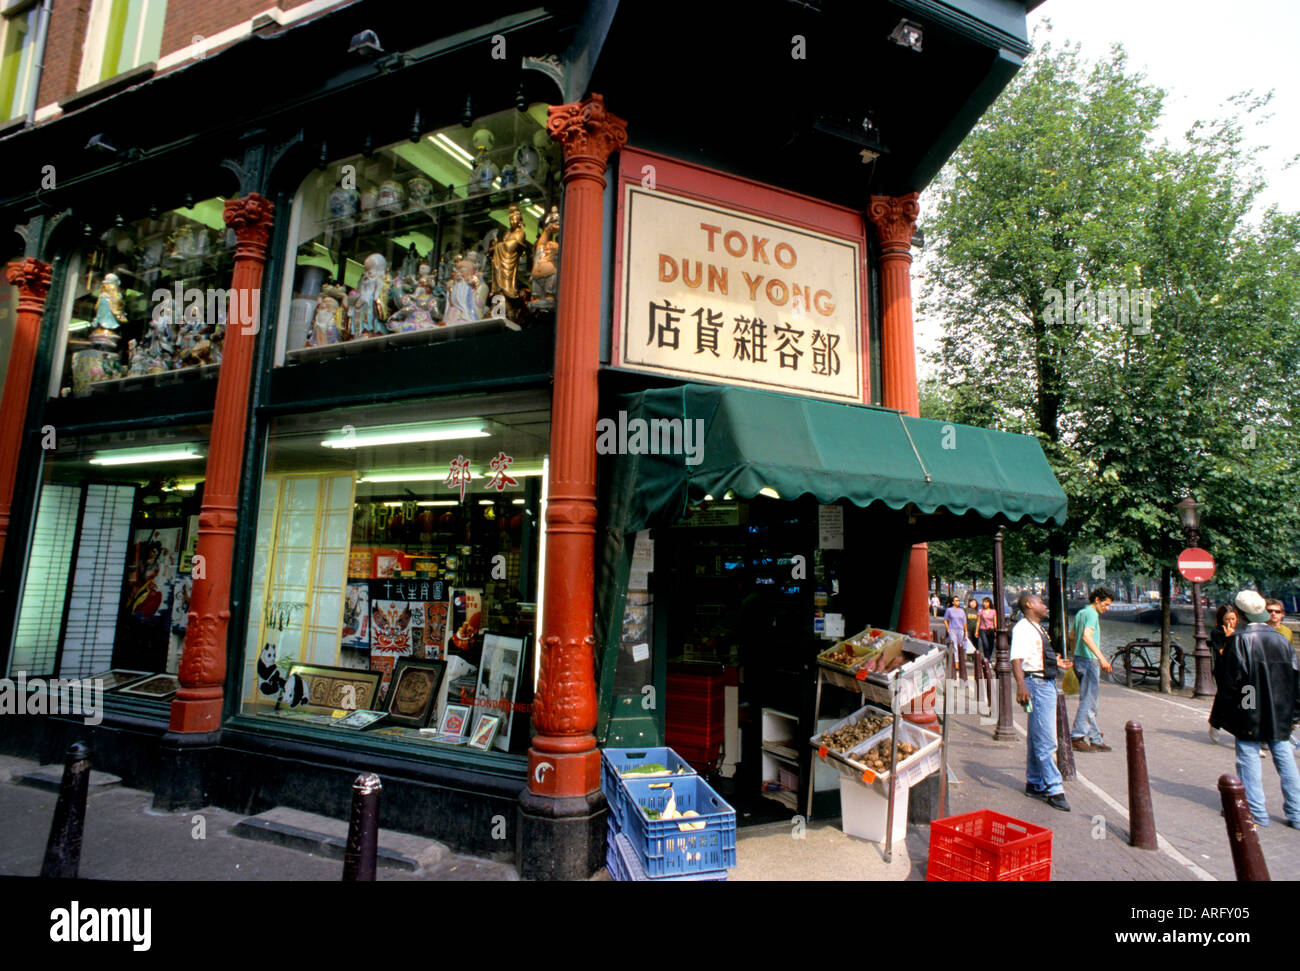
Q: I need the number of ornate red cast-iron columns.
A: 4